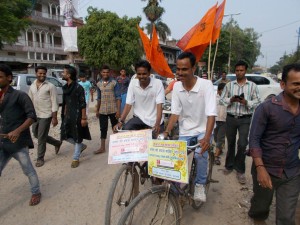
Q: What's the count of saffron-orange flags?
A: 4